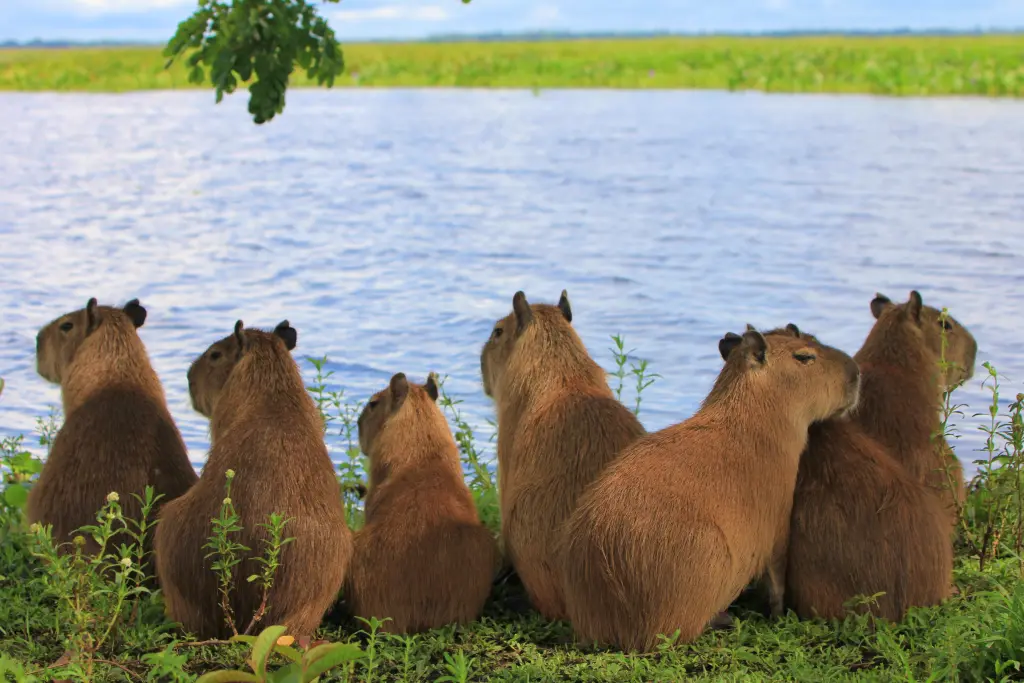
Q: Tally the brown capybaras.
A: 7